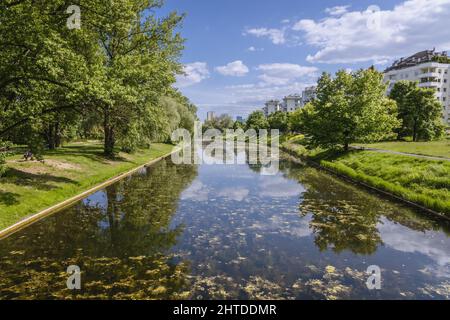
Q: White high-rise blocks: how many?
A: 4